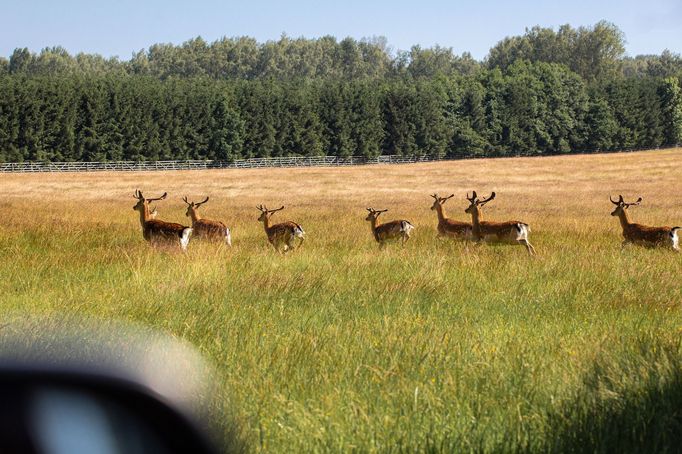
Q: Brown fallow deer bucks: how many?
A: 7